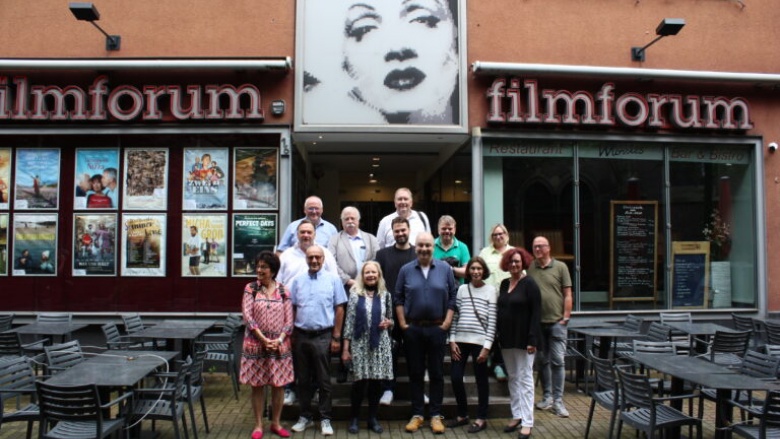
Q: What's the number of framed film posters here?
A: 12